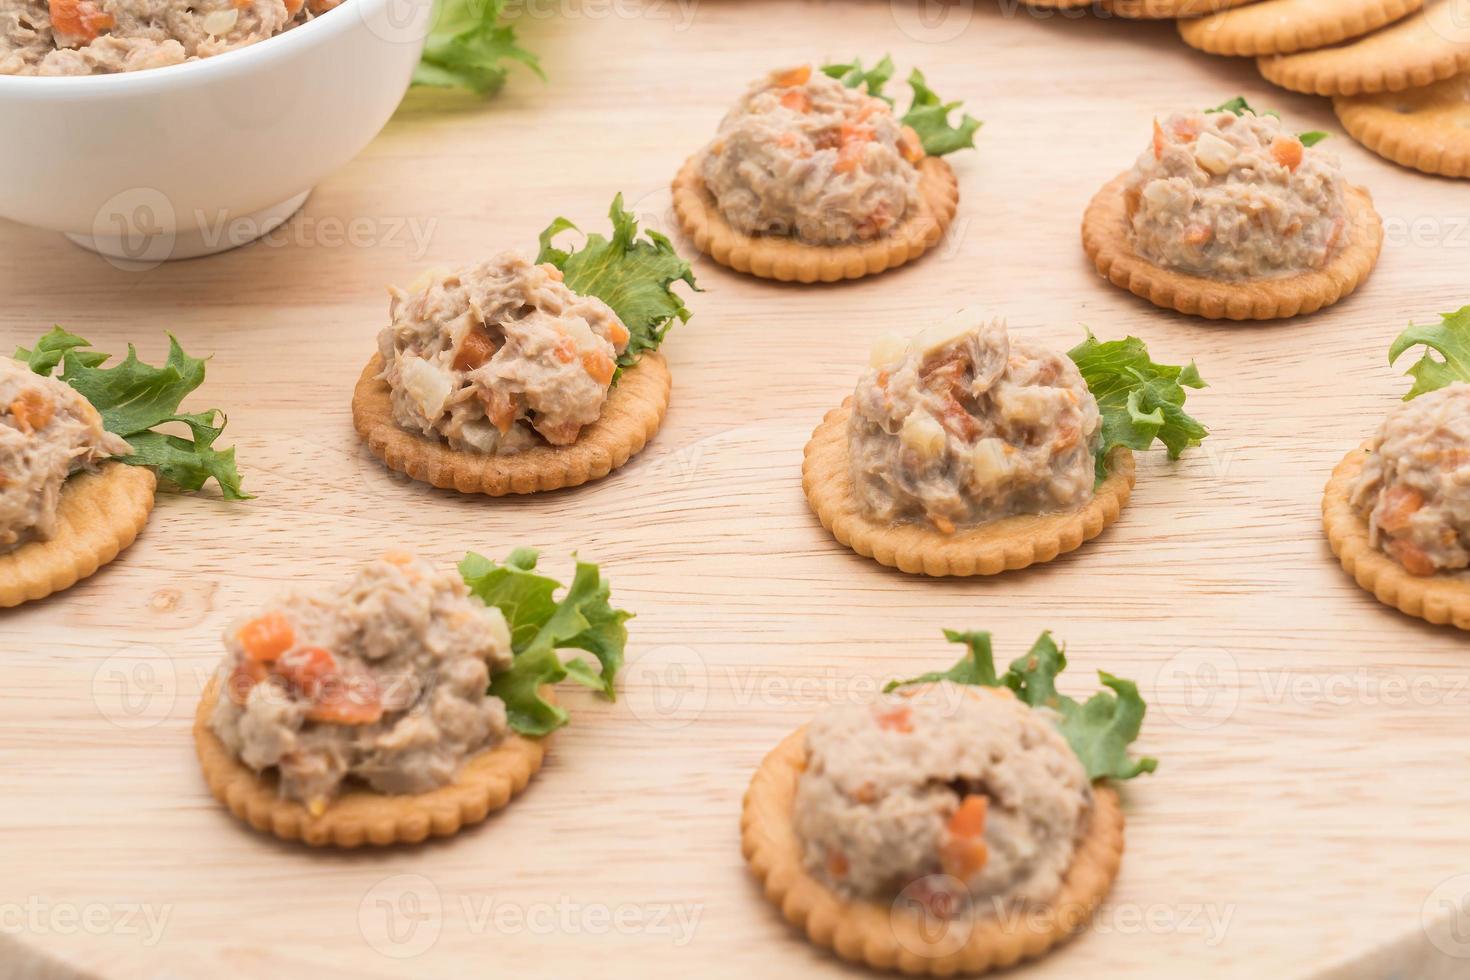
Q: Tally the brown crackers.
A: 13